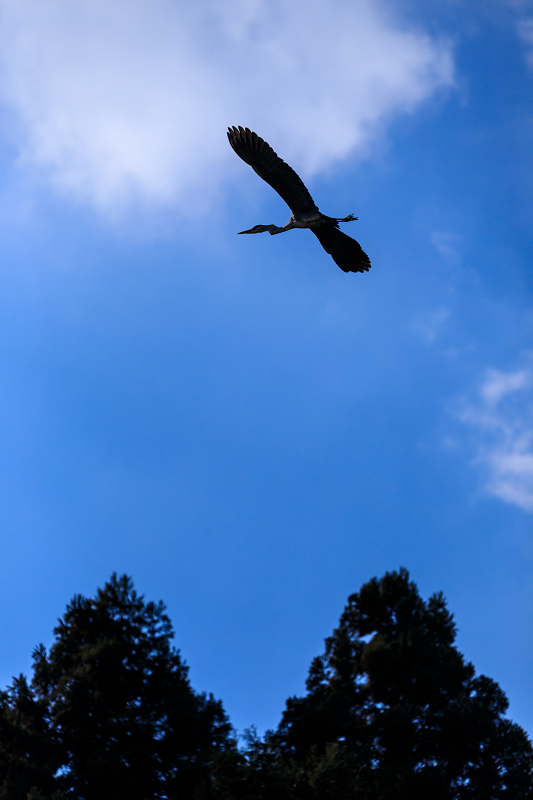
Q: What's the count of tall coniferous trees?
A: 2